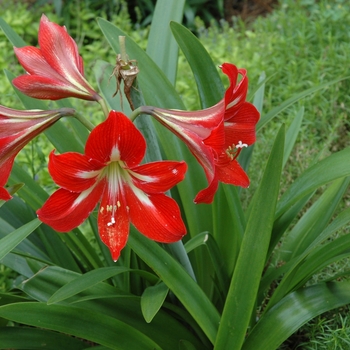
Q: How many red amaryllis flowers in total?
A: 4